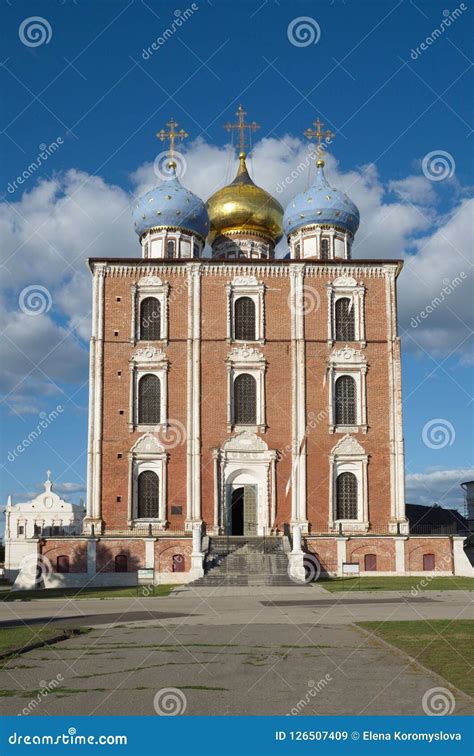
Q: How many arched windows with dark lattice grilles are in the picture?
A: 8